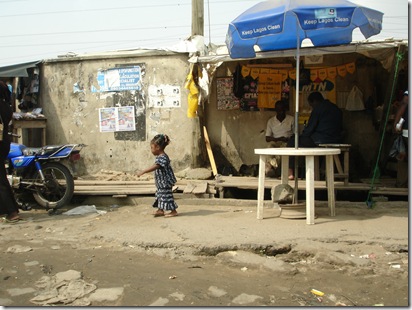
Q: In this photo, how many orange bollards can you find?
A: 0